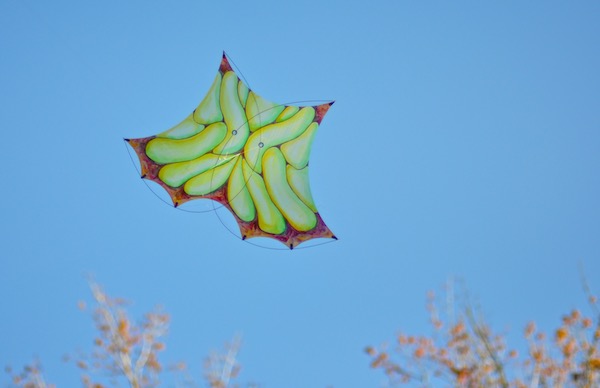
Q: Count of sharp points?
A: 8